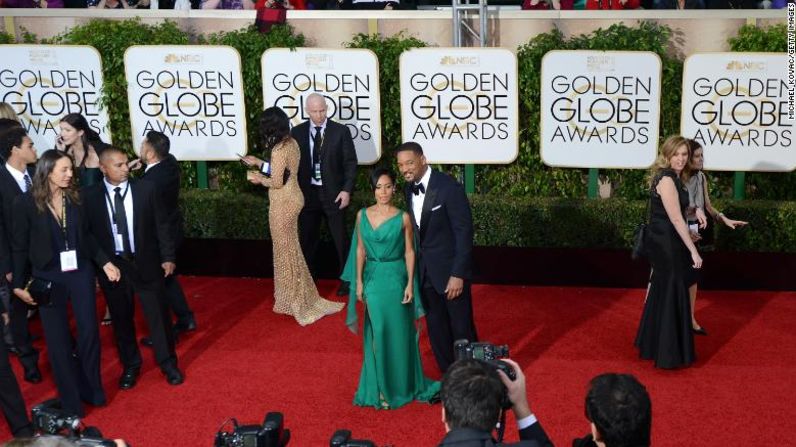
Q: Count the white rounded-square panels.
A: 6